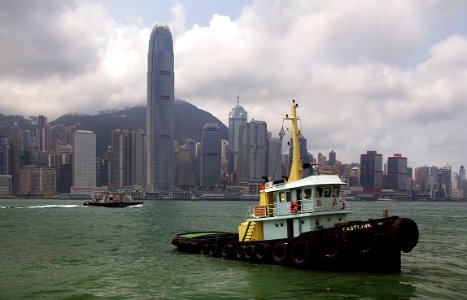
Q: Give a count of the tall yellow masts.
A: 1